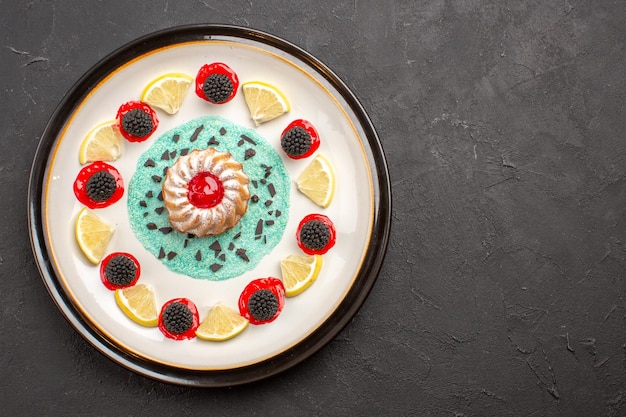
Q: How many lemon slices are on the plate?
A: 8